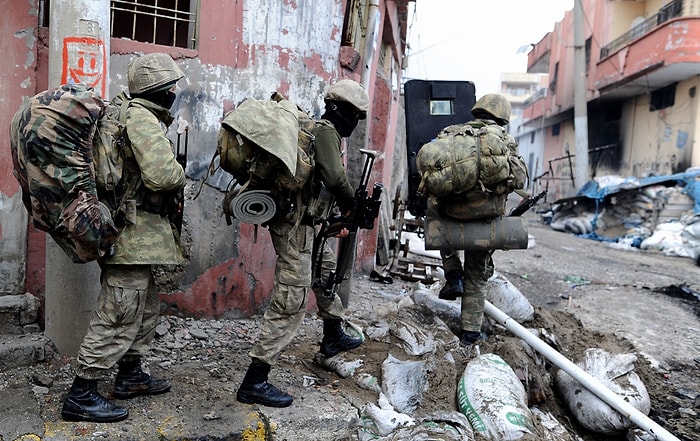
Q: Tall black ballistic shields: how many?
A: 1